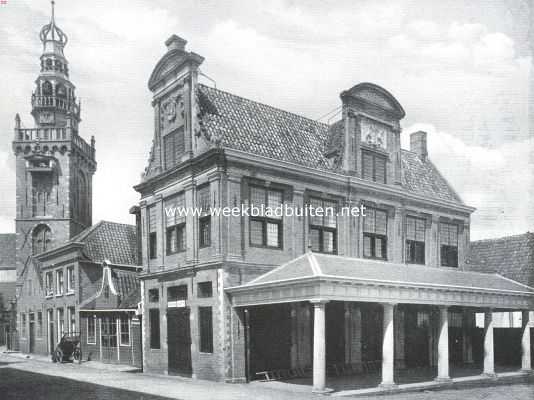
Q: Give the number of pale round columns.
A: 5